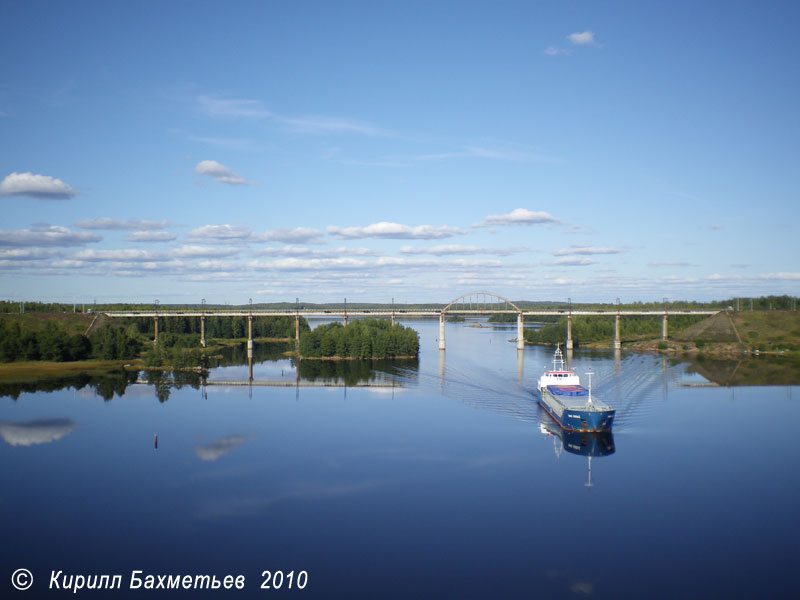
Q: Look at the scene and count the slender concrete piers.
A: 11